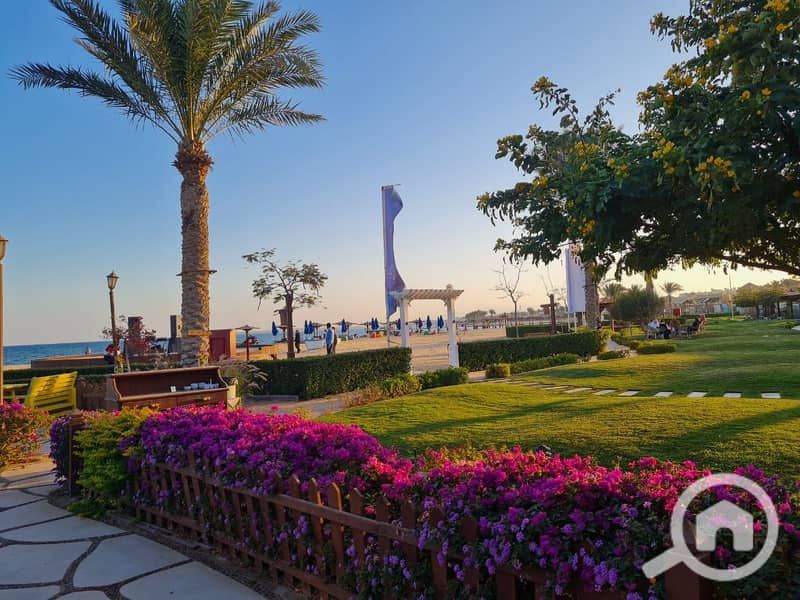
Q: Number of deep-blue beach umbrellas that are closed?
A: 11